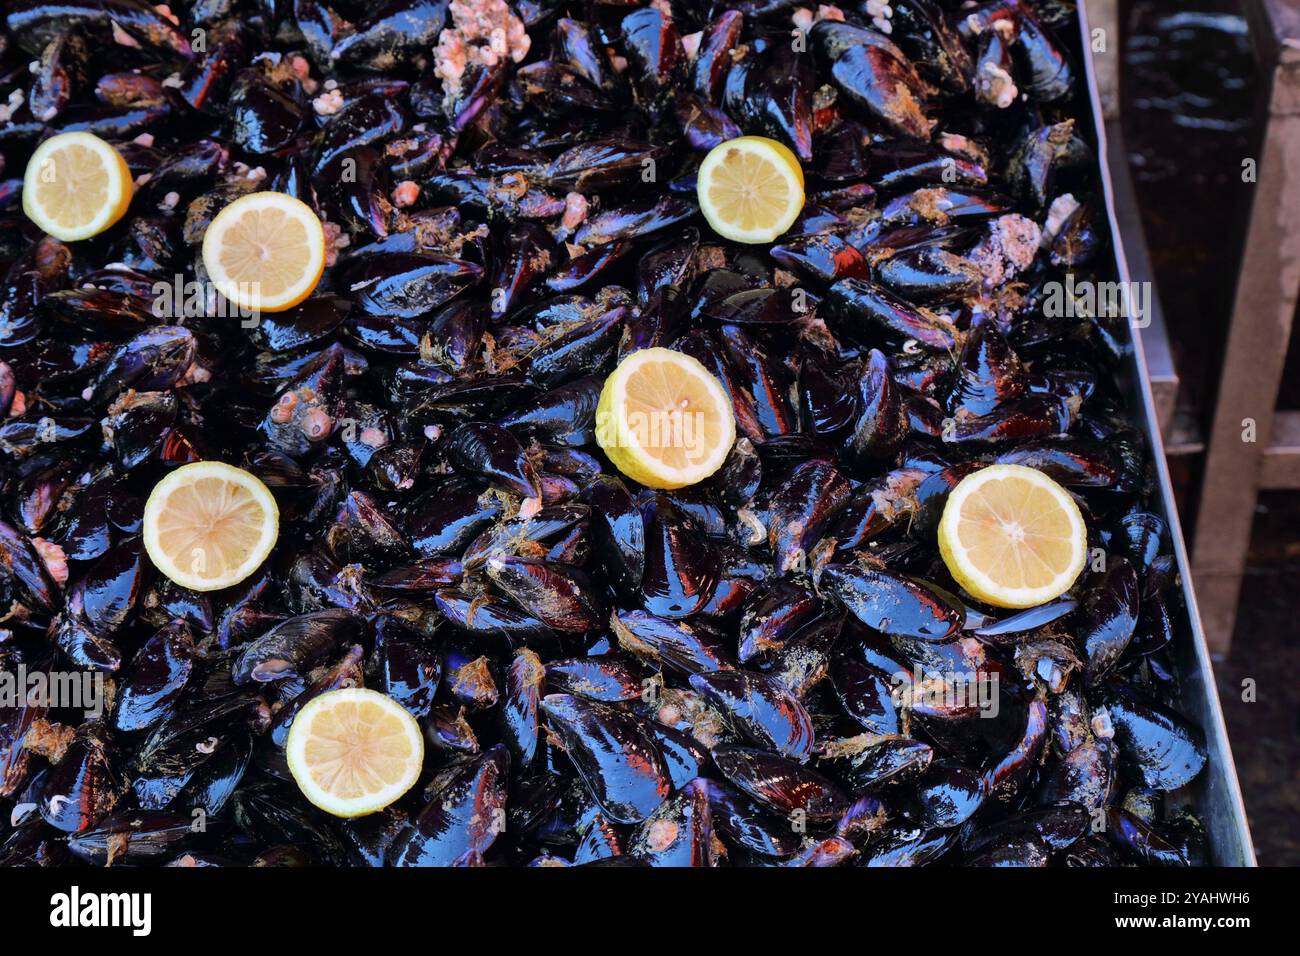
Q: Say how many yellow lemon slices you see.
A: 7